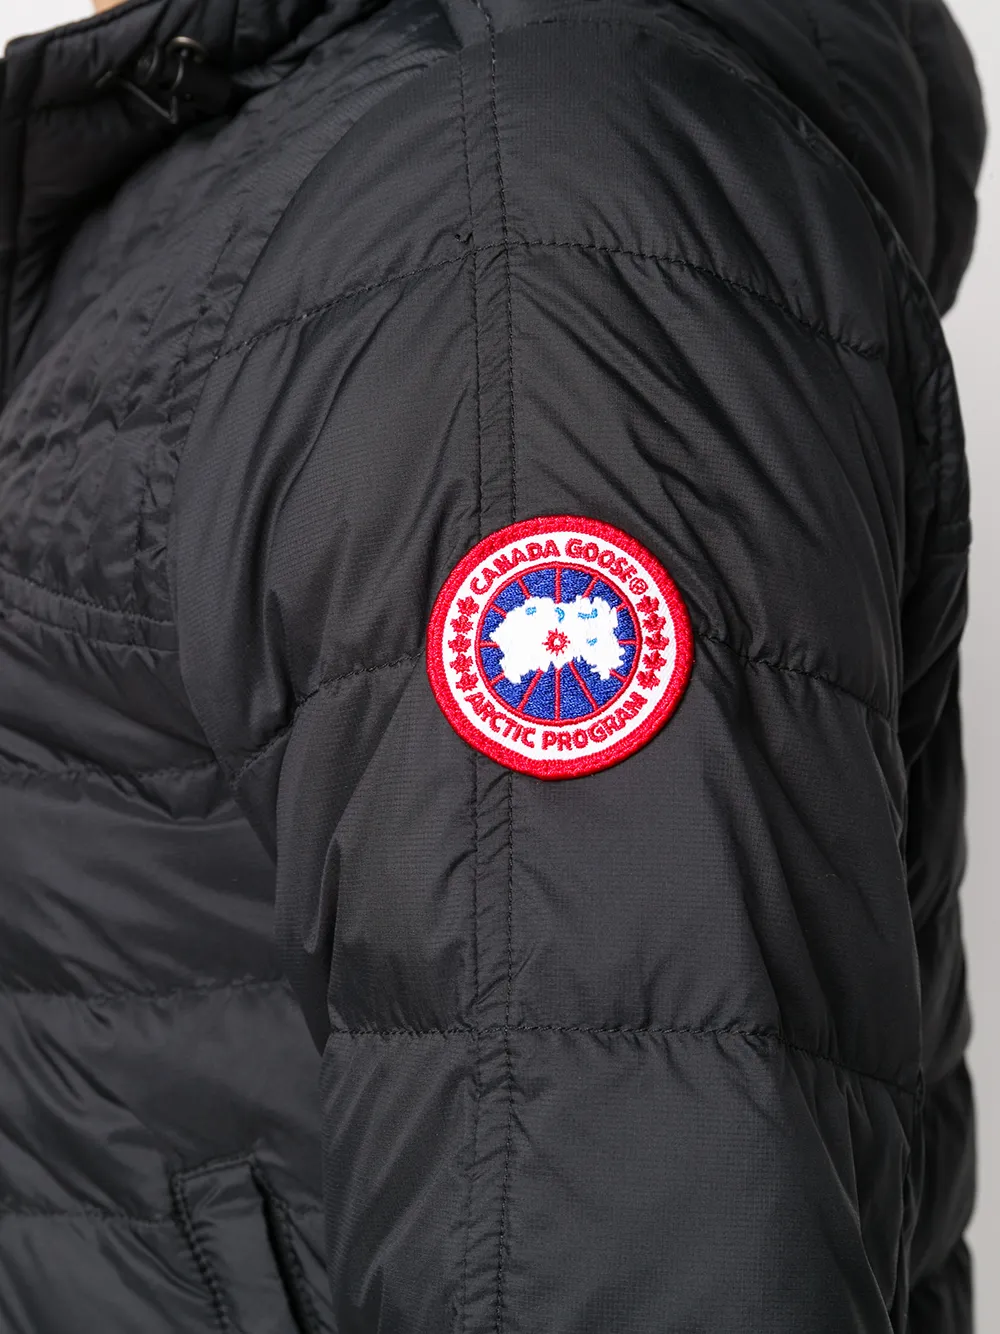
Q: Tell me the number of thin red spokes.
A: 12